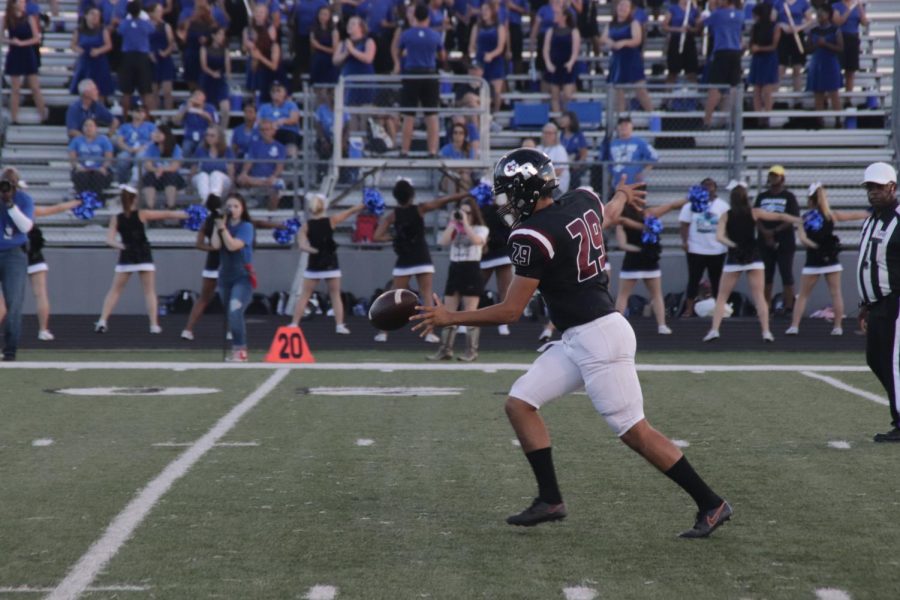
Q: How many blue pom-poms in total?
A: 8